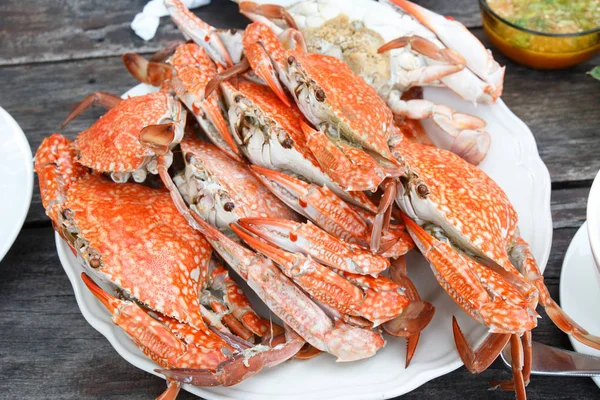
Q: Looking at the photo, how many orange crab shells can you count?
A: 6